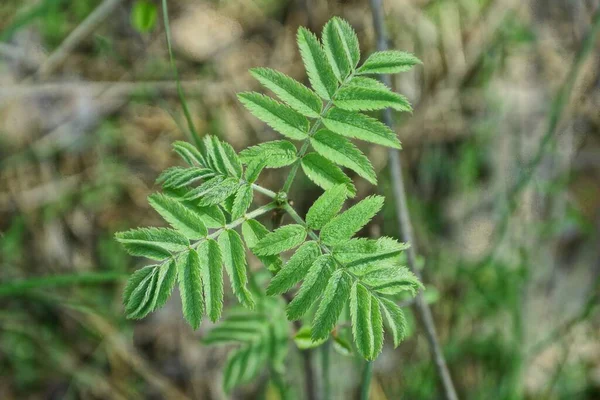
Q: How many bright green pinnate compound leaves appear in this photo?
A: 4